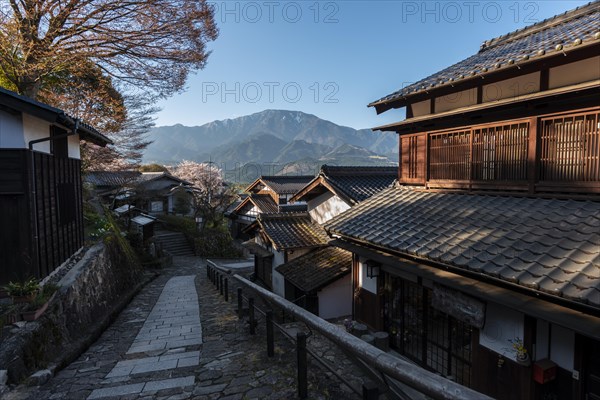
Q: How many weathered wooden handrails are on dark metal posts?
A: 1